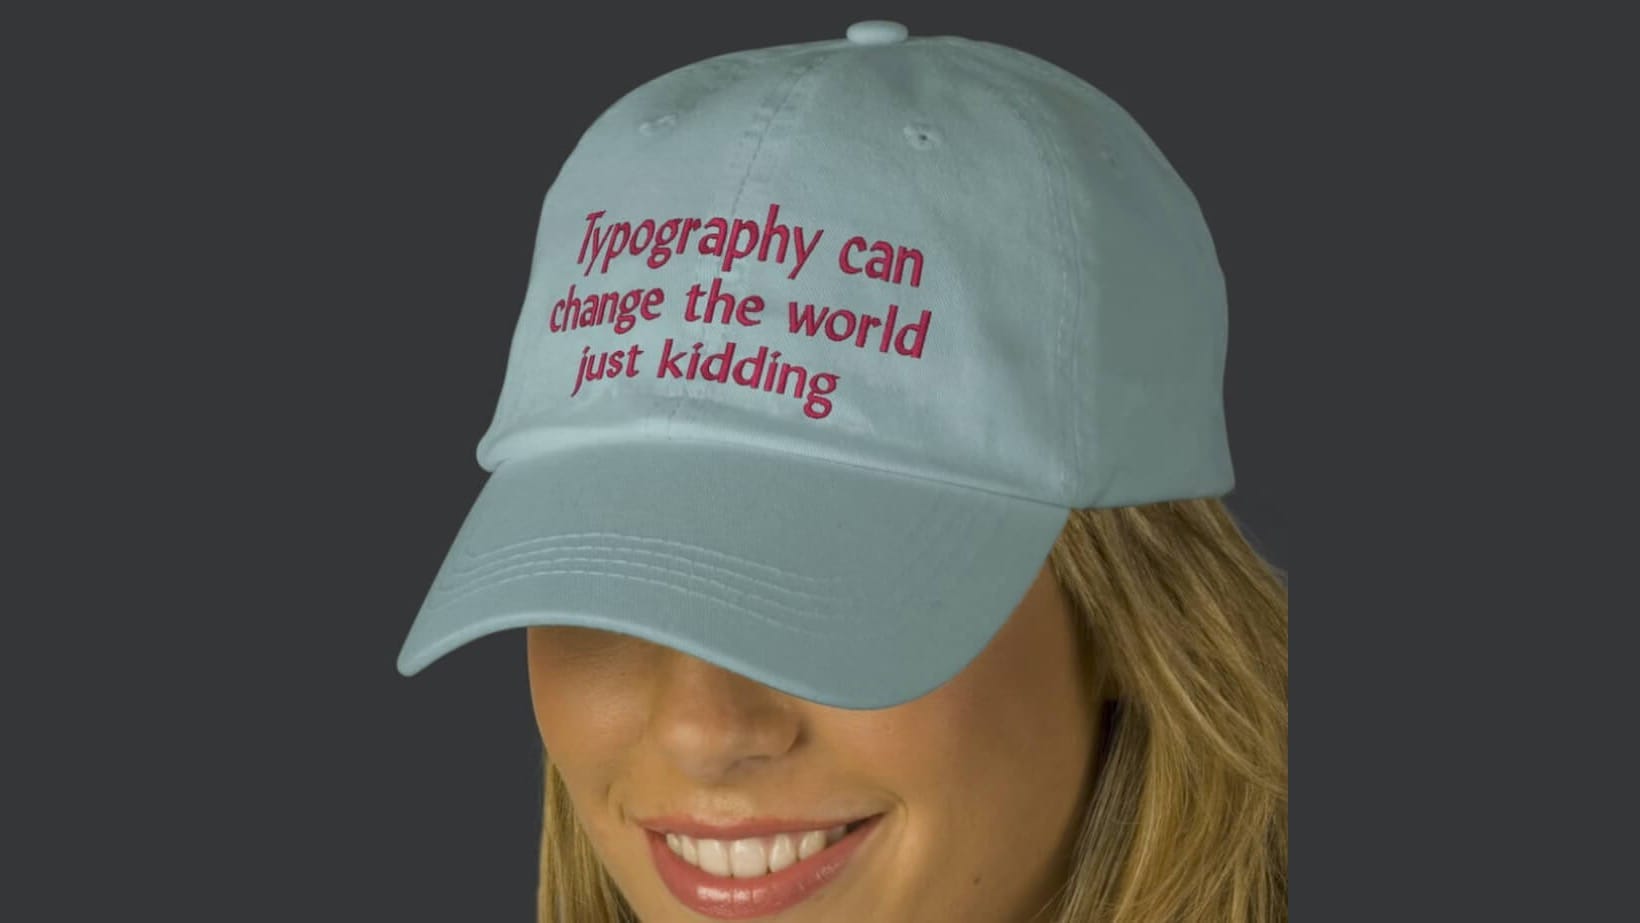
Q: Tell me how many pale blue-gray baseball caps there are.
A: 1